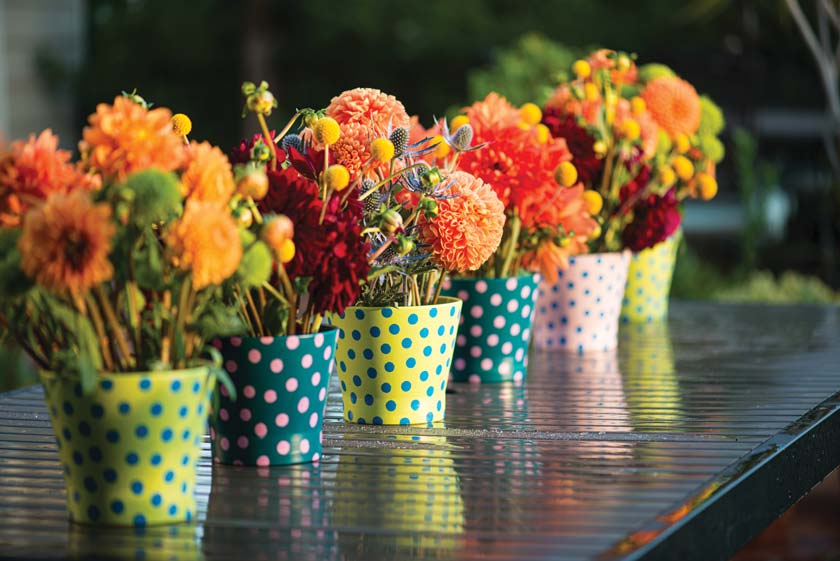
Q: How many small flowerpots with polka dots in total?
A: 6